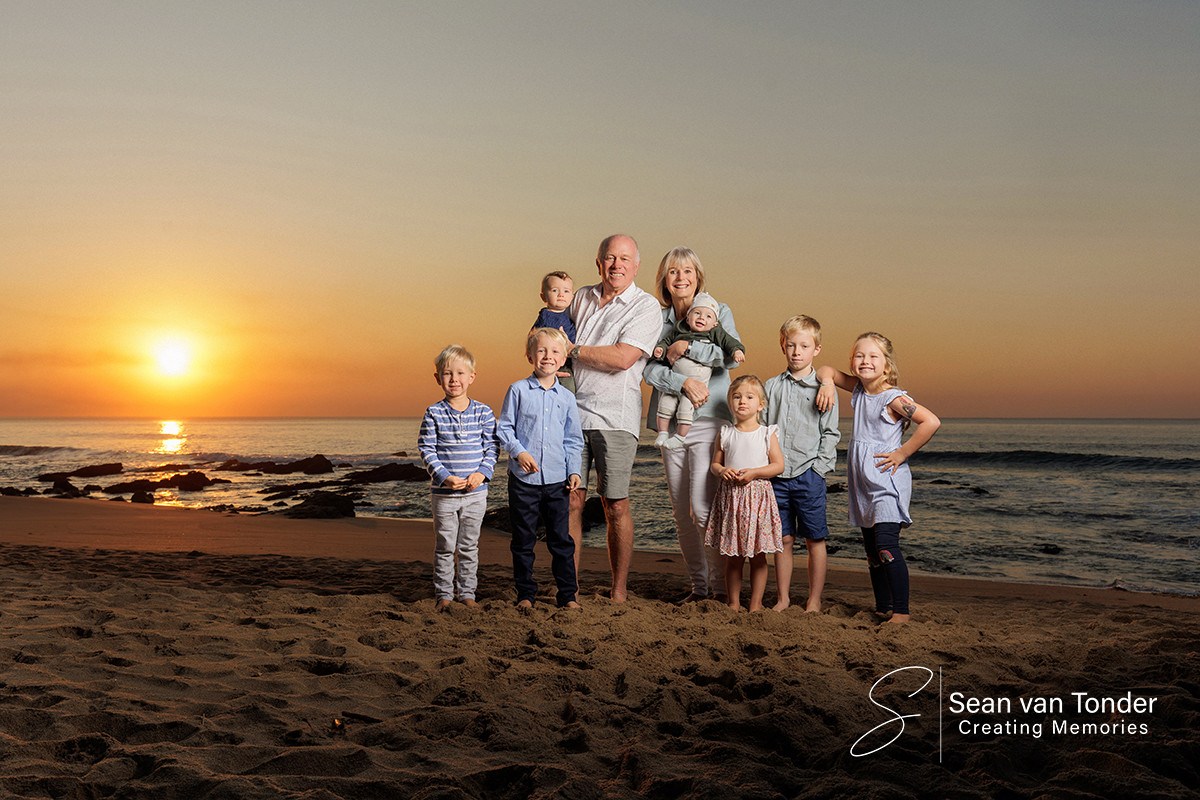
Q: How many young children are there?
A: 7